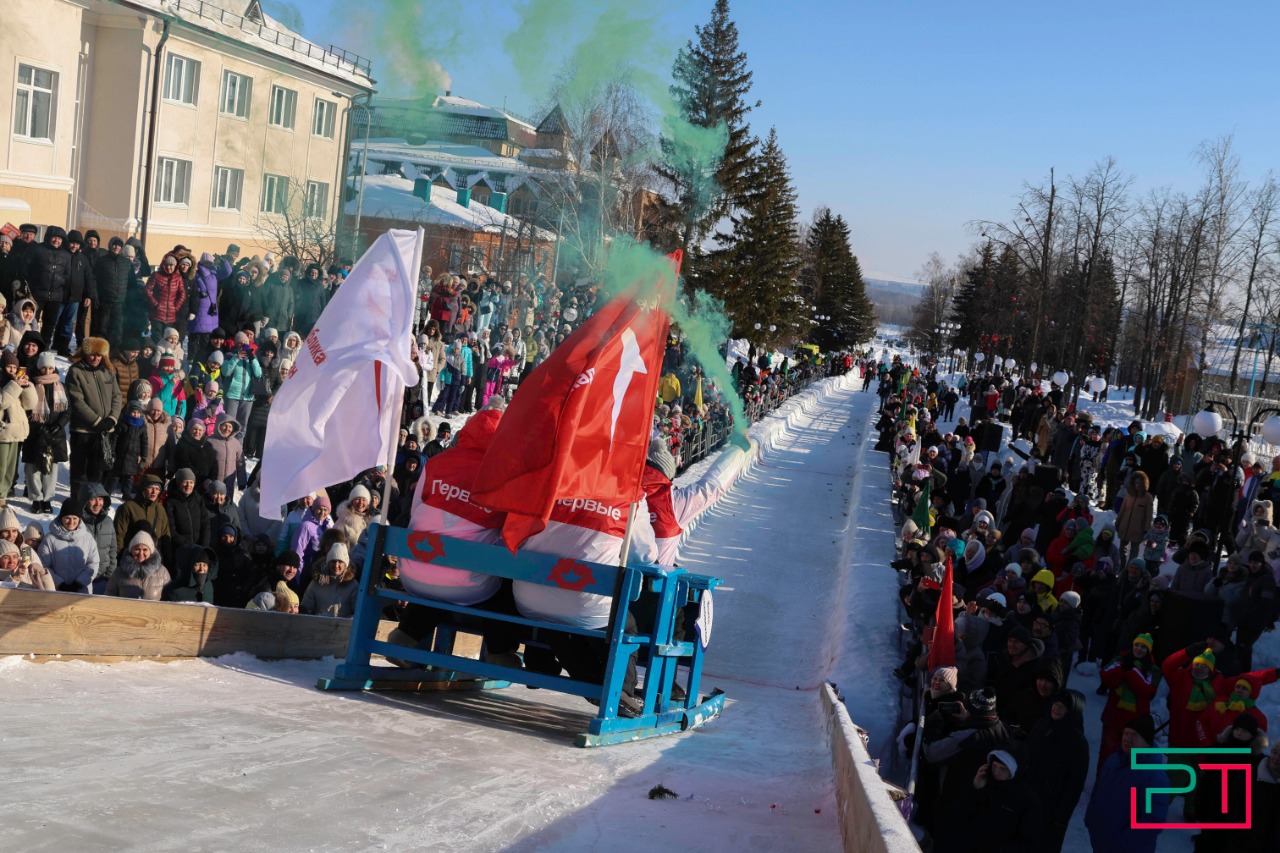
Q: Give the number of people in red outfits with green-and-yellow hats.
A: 3